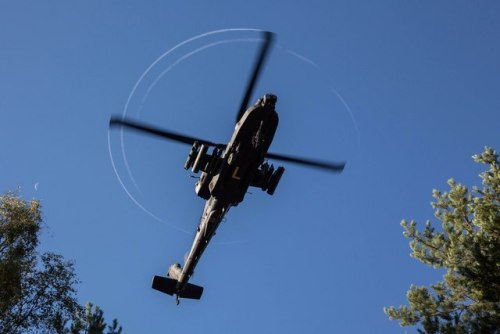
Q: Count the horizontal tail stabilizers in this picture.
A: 2